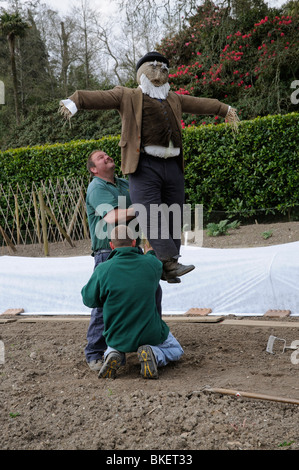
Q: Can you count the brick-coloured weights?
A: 3